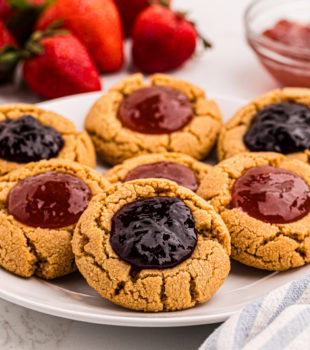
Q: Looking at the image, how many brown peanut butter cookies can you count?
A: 7